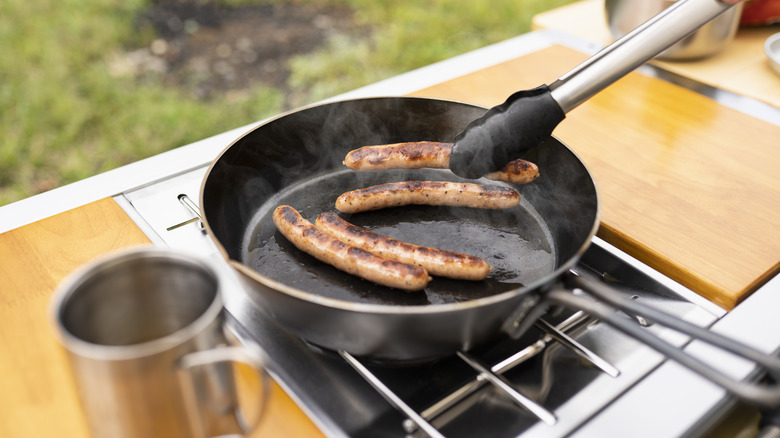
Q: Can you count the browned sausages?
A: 4